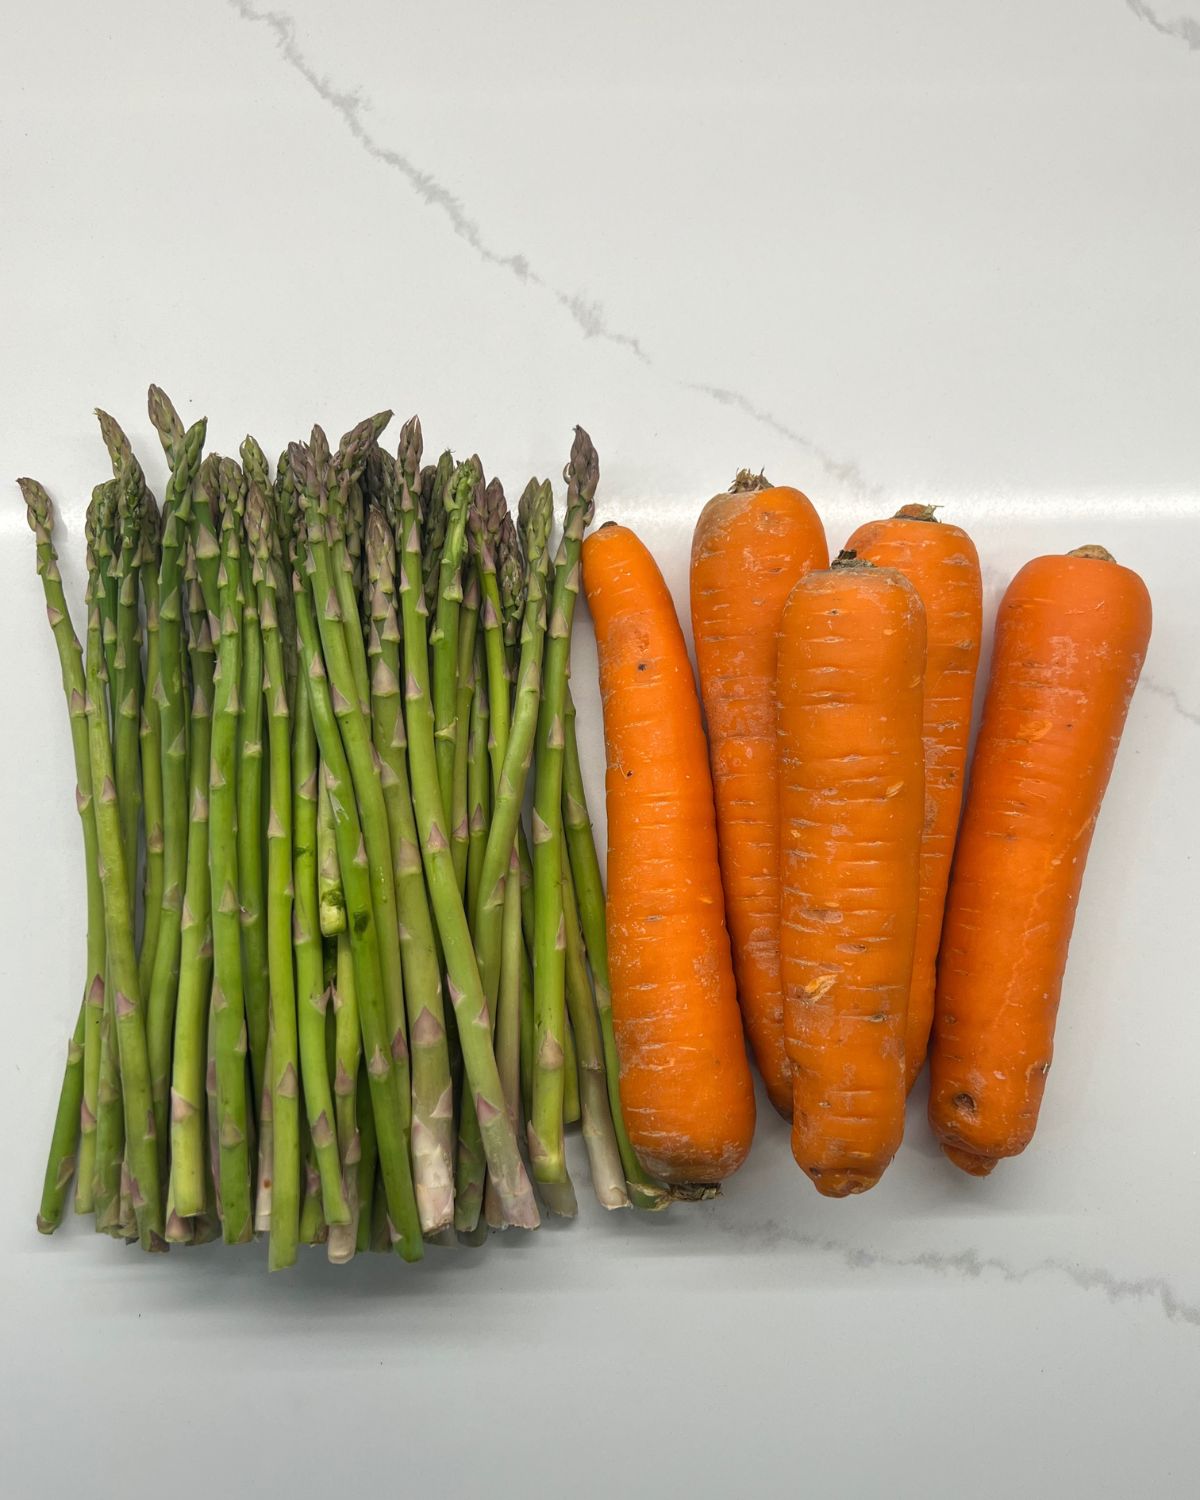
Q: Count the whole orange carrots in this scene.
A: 5